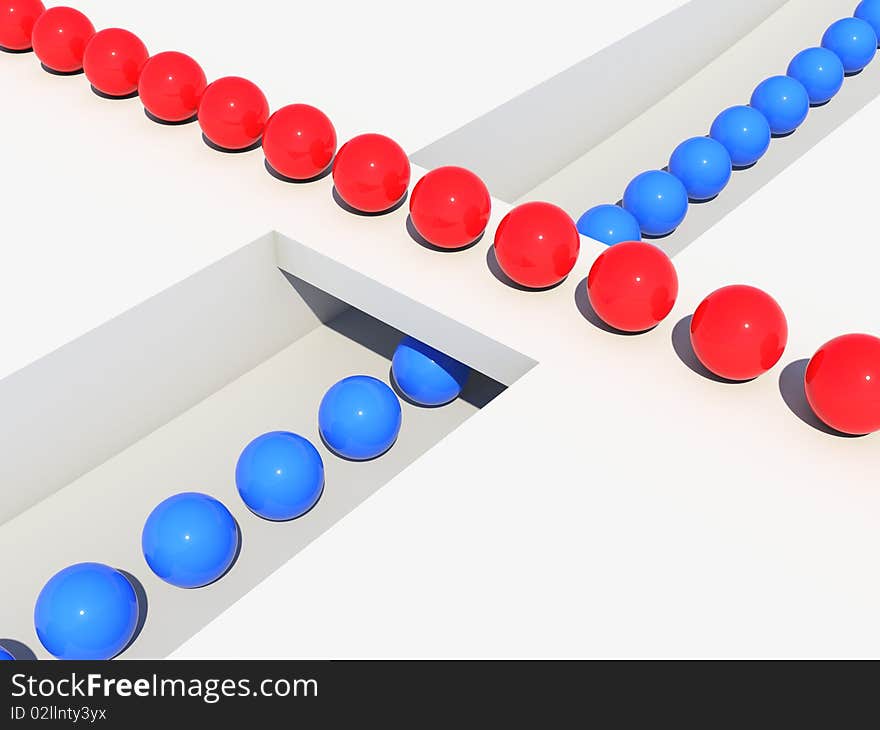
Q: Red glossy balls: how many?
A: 12